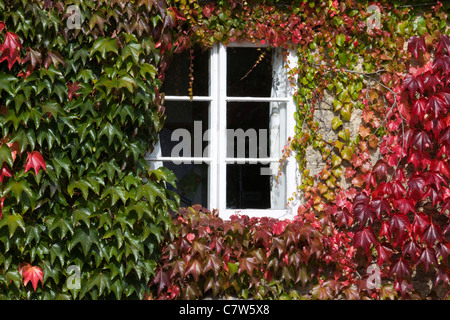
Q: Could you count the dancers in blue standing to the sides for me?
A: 0